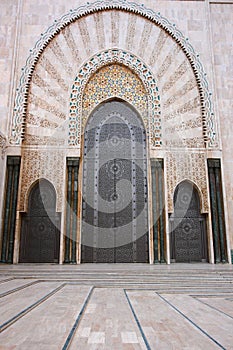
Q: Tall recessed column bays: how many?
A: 4